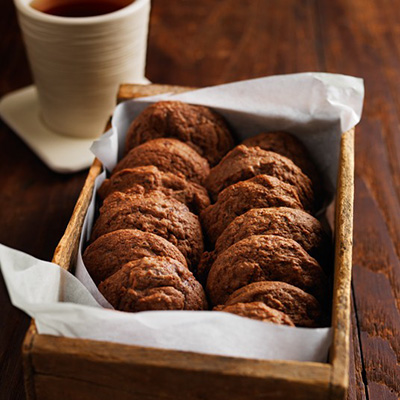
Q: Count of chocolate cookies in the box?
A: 13